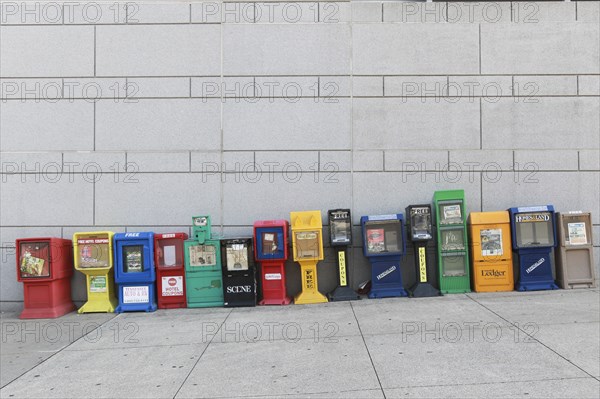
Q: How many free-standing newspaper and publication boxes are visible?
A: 15